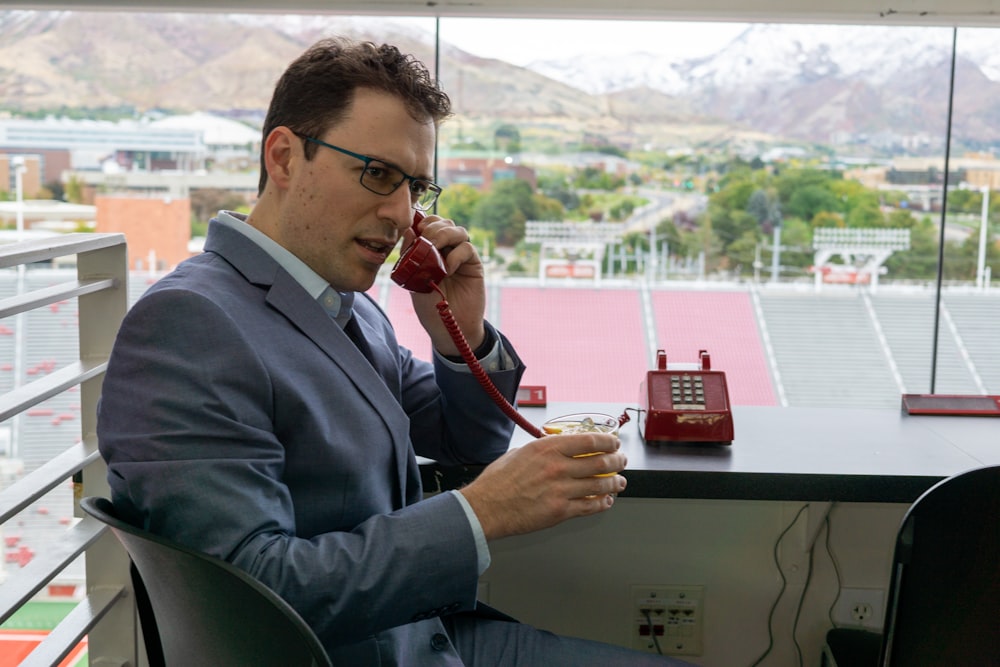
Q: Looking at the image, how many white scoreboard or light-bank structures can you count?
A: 2